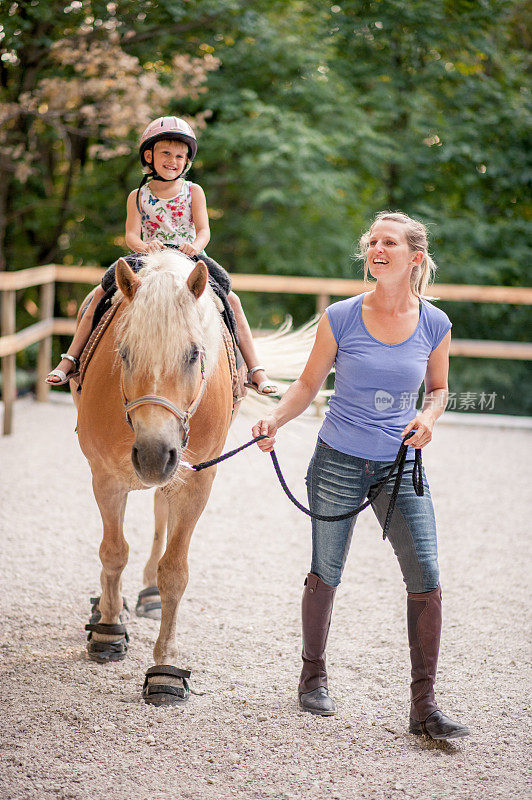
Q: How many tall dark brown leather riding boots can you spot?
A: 2